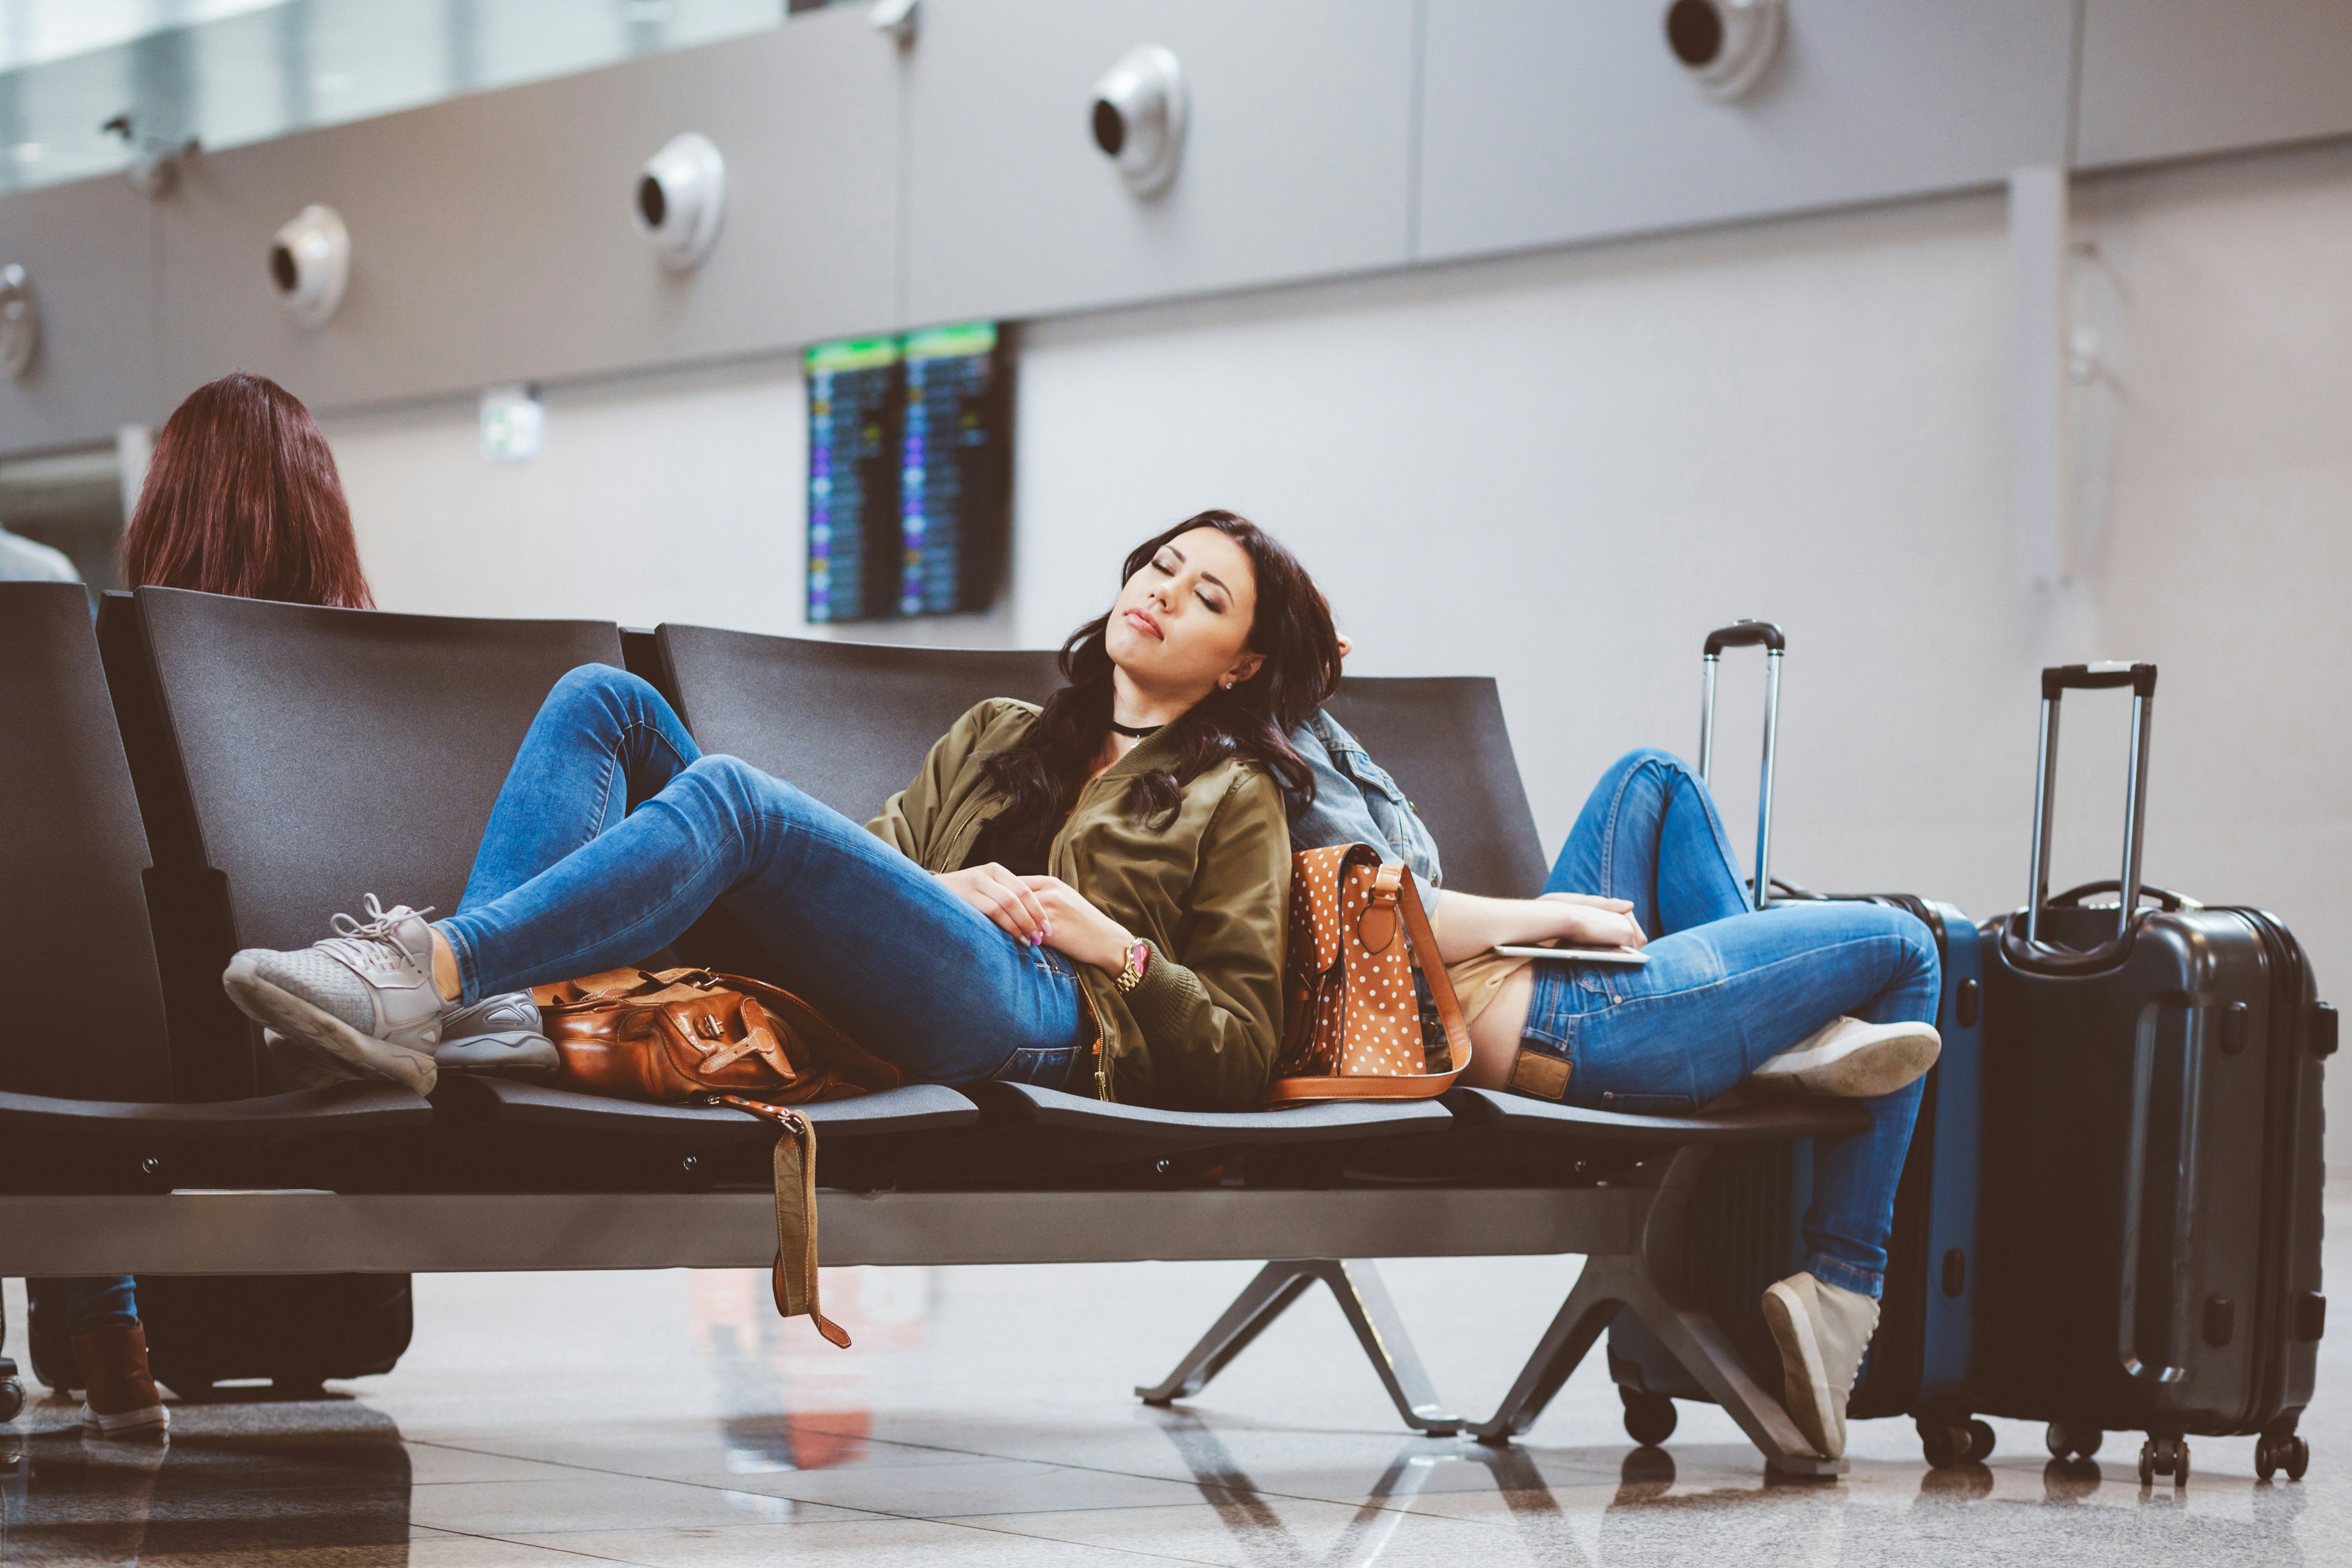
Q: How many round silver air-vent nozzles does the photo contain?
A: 5